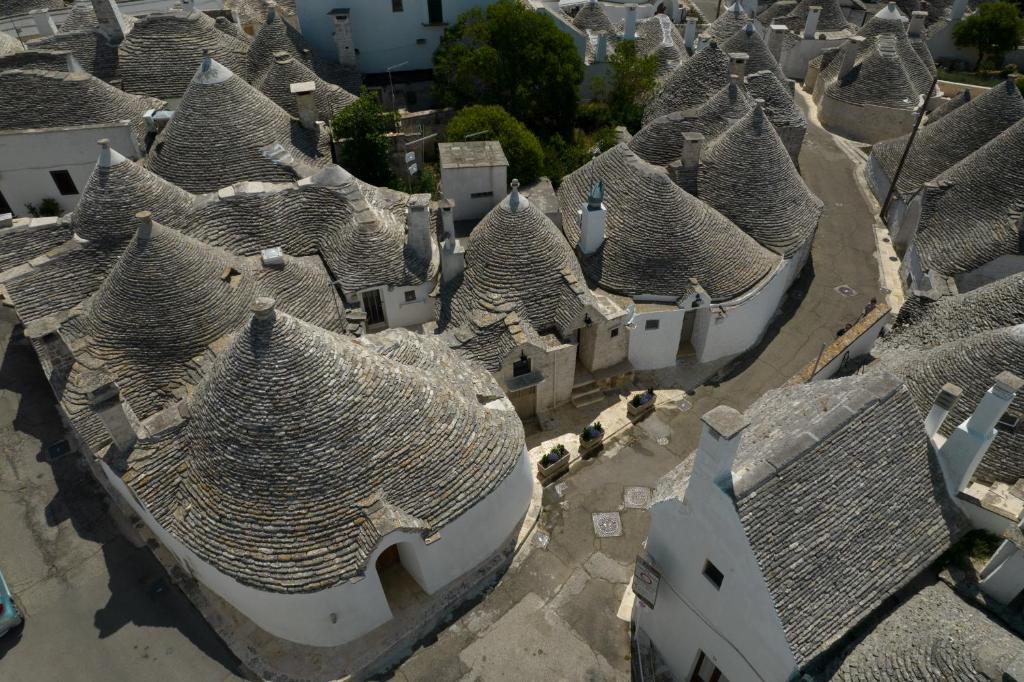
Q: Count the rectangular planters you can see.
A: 3